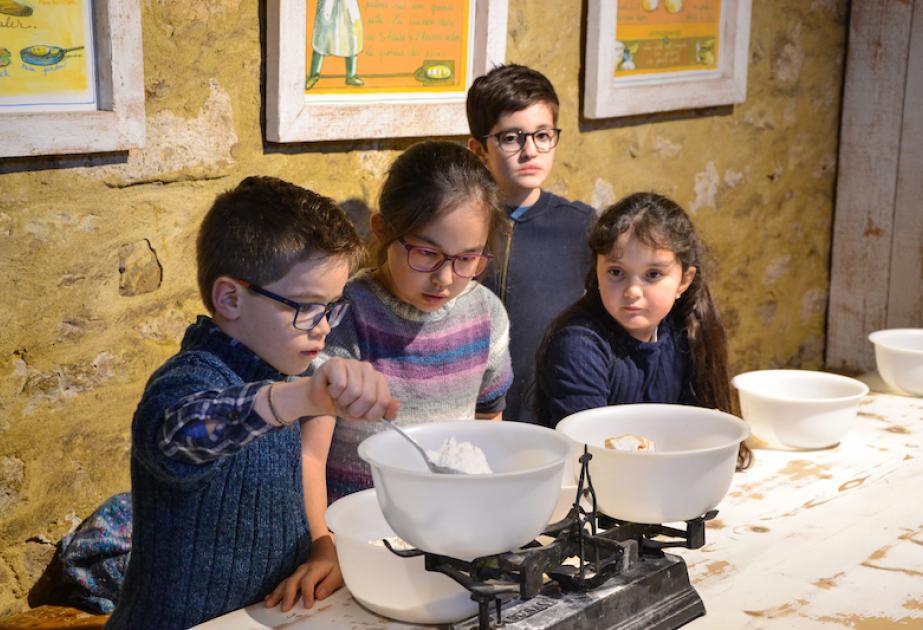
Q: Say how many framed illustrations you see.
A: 3